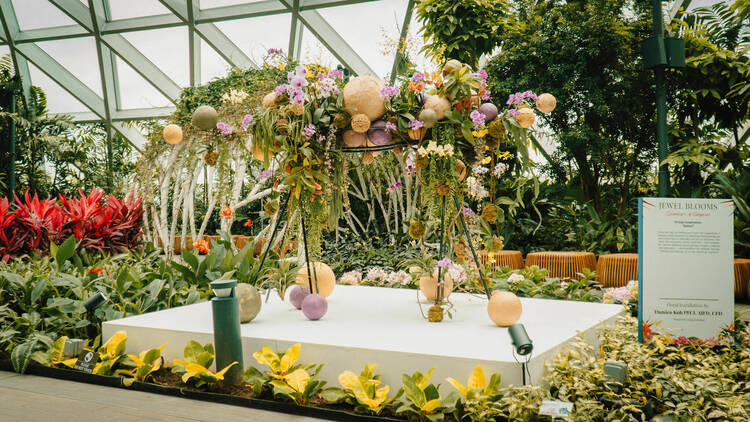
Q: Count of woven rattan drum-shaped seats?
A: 4